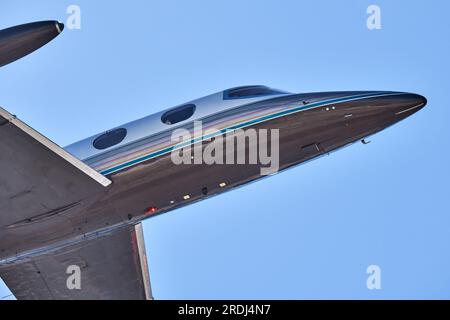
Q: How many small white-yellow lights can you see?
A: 2